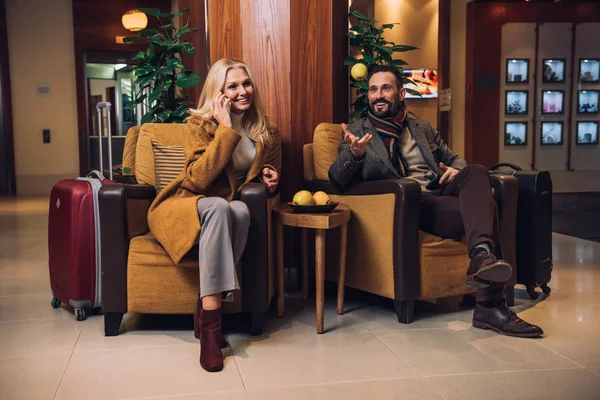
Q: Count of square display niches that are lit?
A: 9